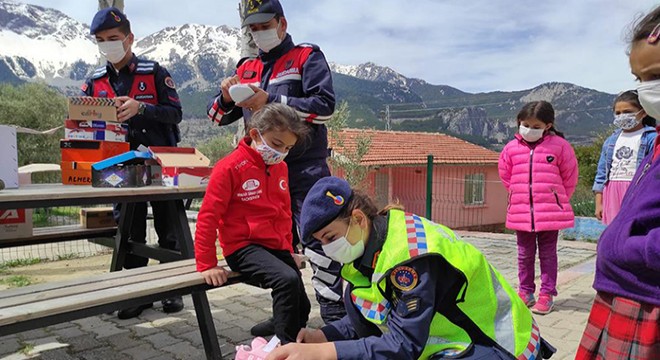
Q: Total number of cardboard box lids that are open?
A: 2